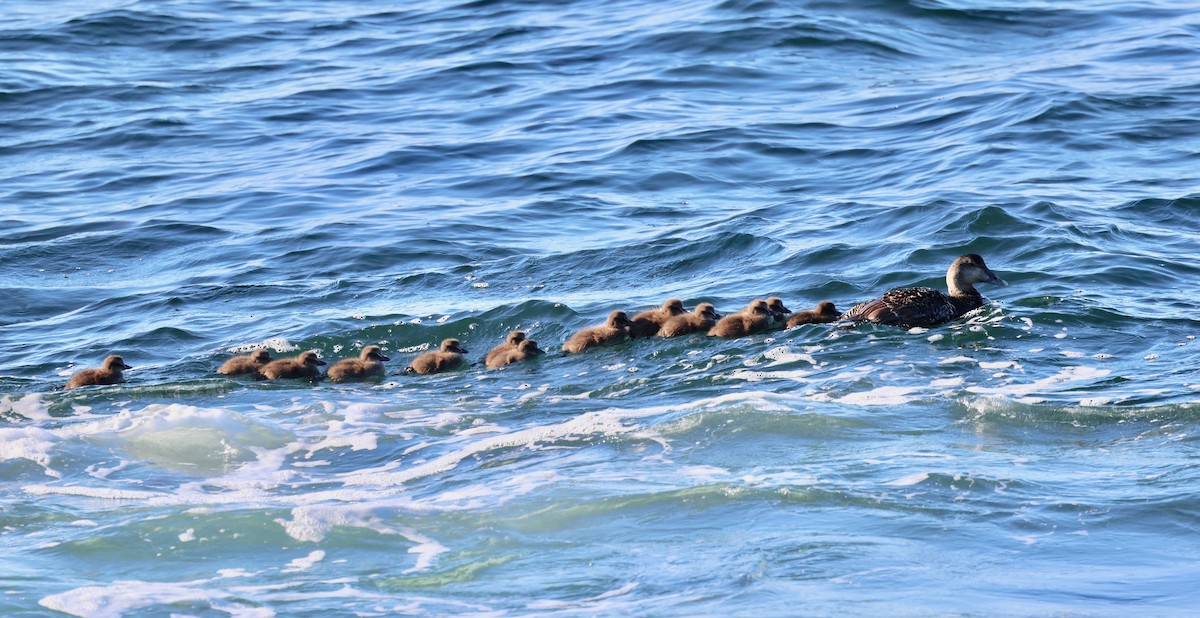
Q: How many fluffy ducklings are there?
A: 13